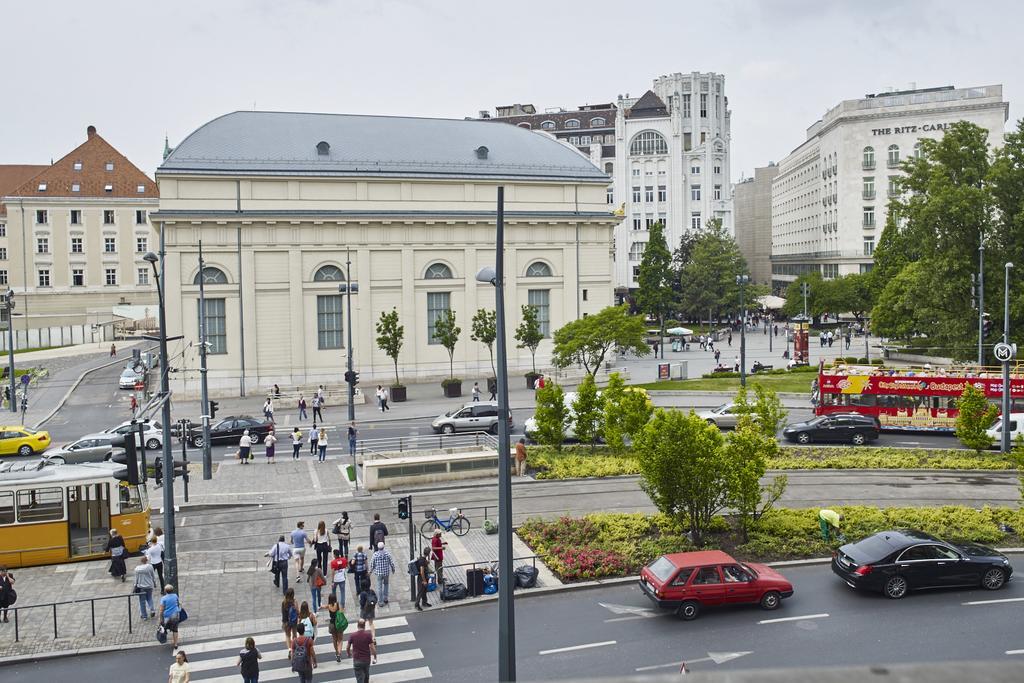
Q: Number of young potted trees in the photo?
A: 4